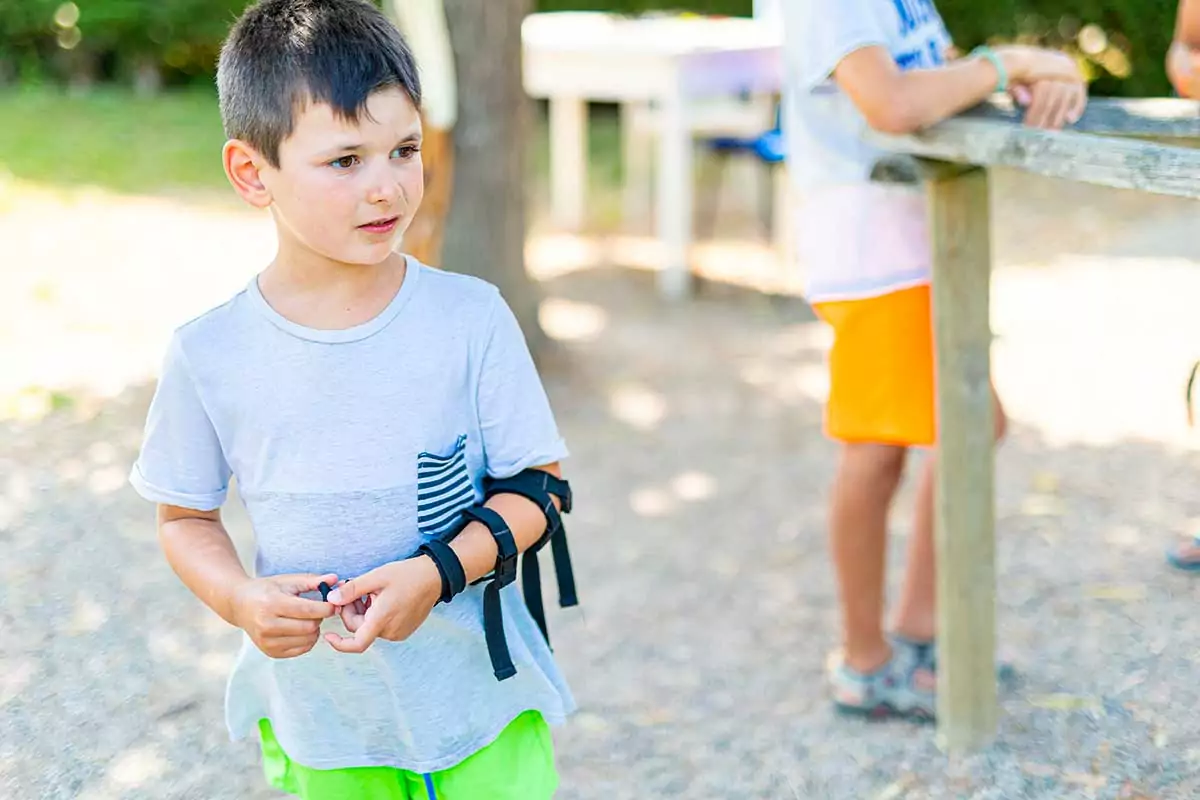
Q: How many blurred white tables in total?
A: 1